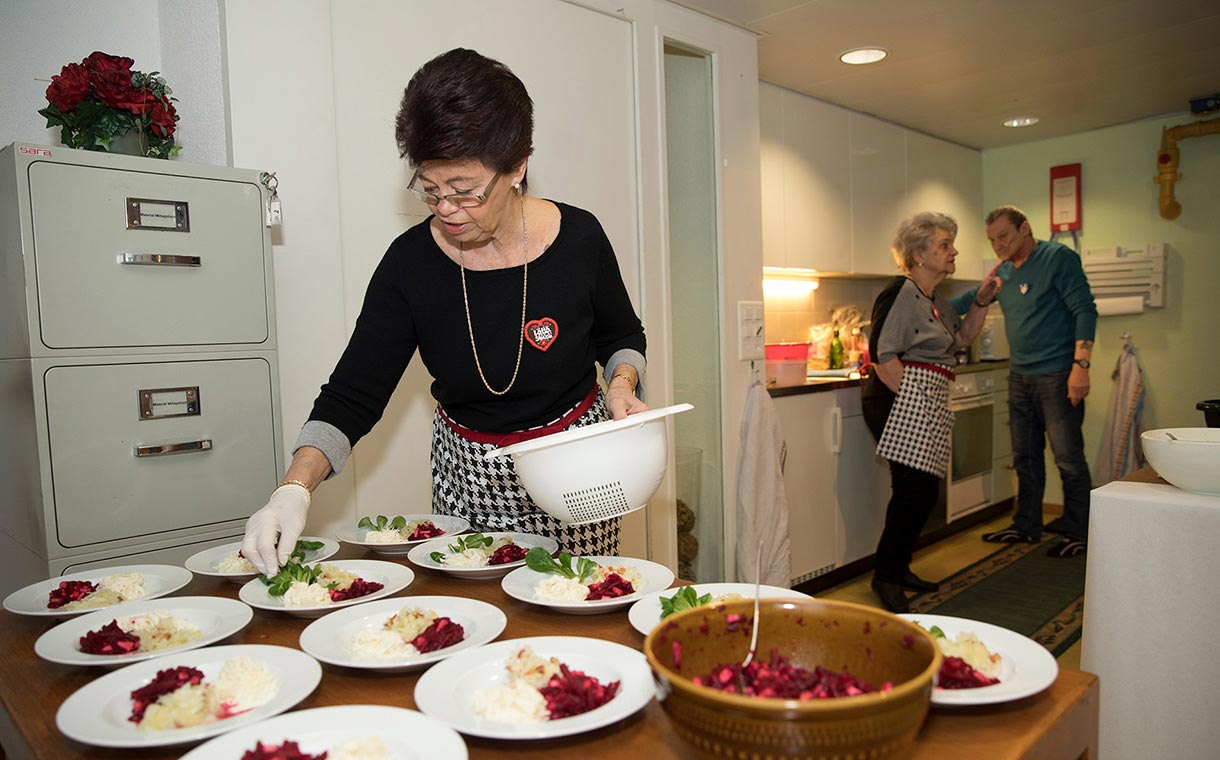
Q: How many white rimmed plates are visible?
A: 13